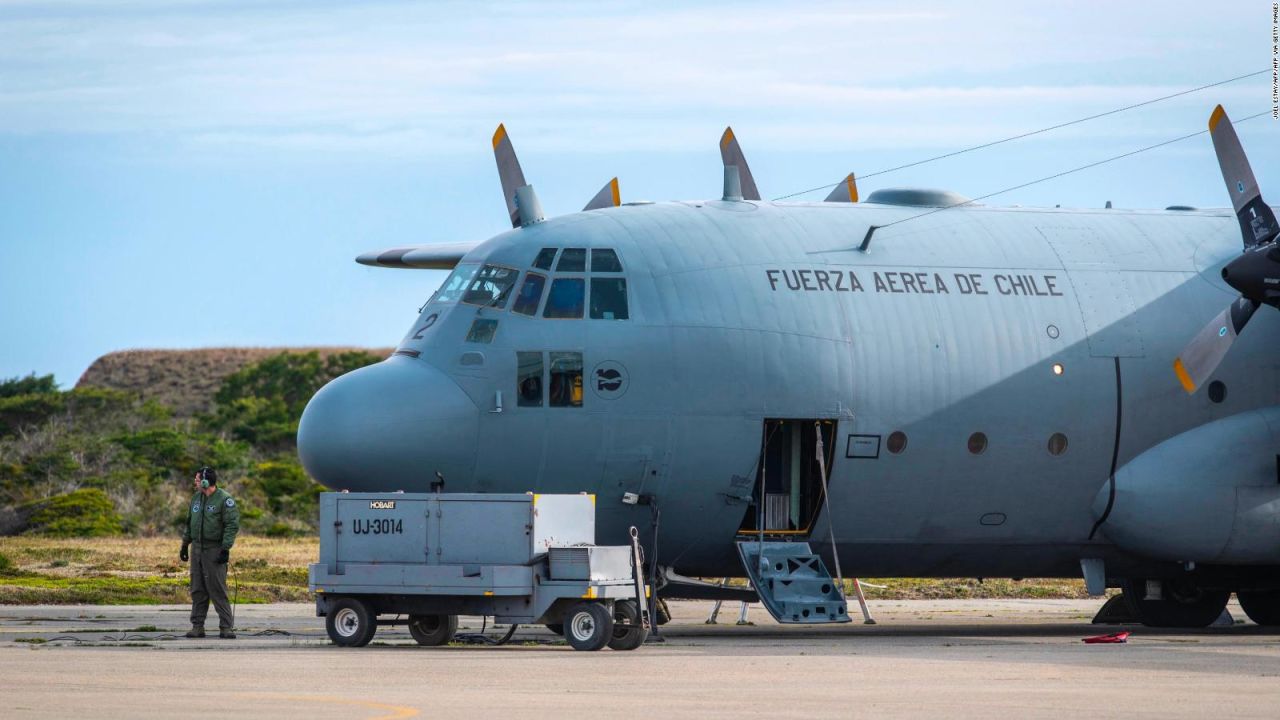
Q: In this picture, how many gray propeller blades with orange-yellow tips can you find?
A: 6